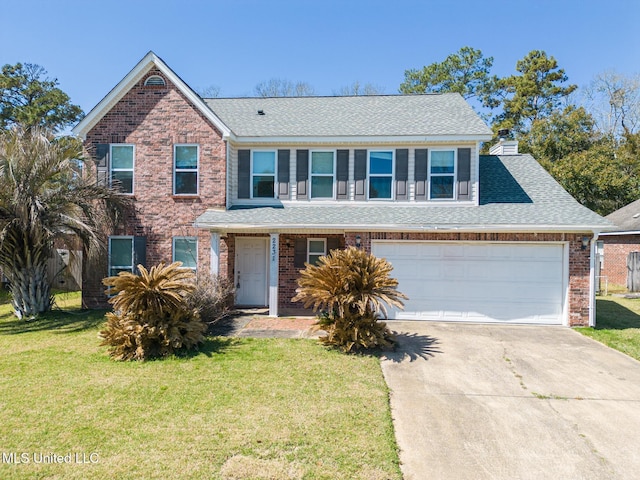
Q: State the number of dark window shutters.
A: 12